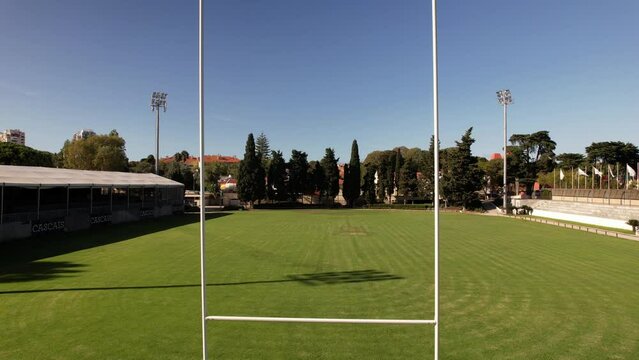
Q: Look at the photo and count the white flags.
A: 5